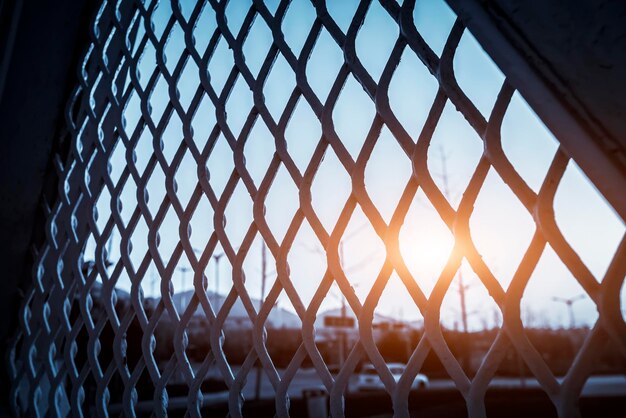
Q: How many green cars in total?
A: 0